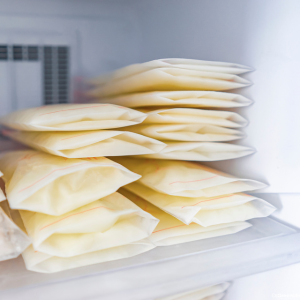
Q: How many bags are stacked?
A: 14